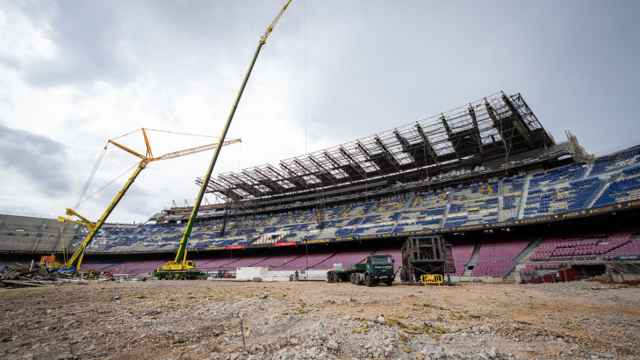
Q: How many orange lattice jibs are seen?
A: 1